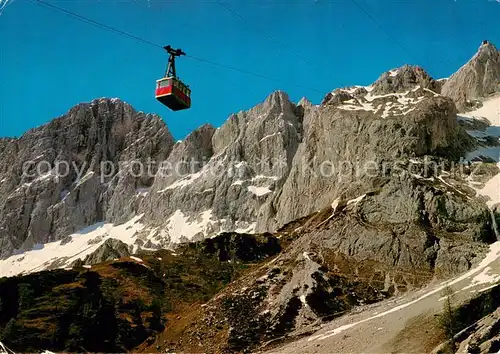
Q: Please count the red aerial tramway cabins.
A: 1